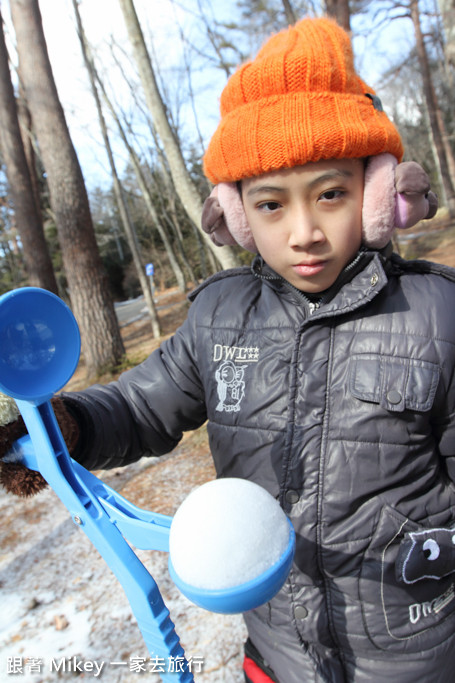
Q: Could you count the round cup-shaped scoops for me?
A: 2